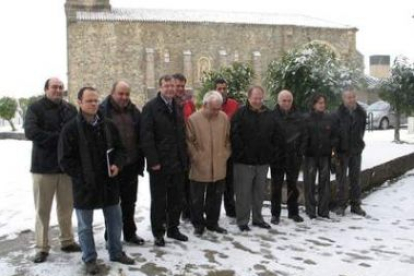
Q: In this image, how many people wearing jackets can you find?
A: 11